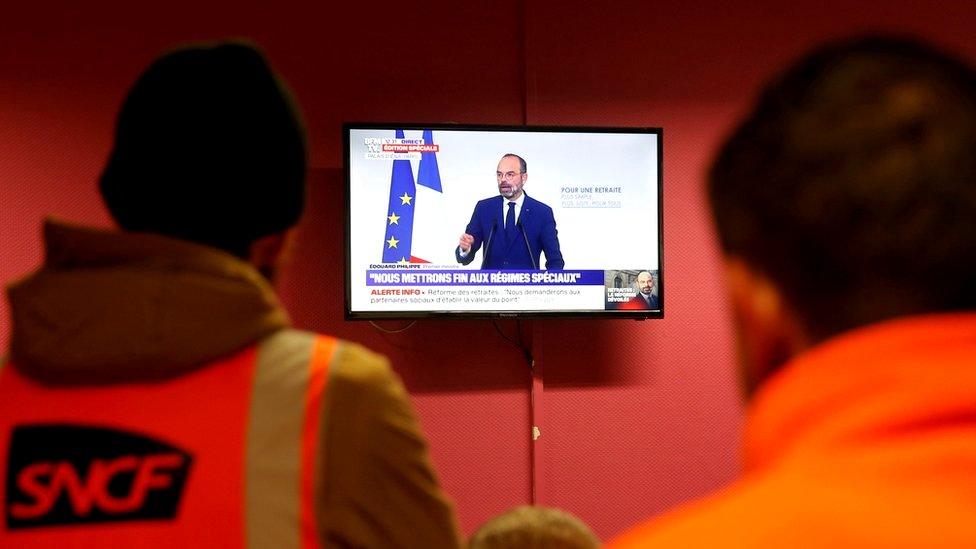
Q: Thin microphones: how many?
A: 2